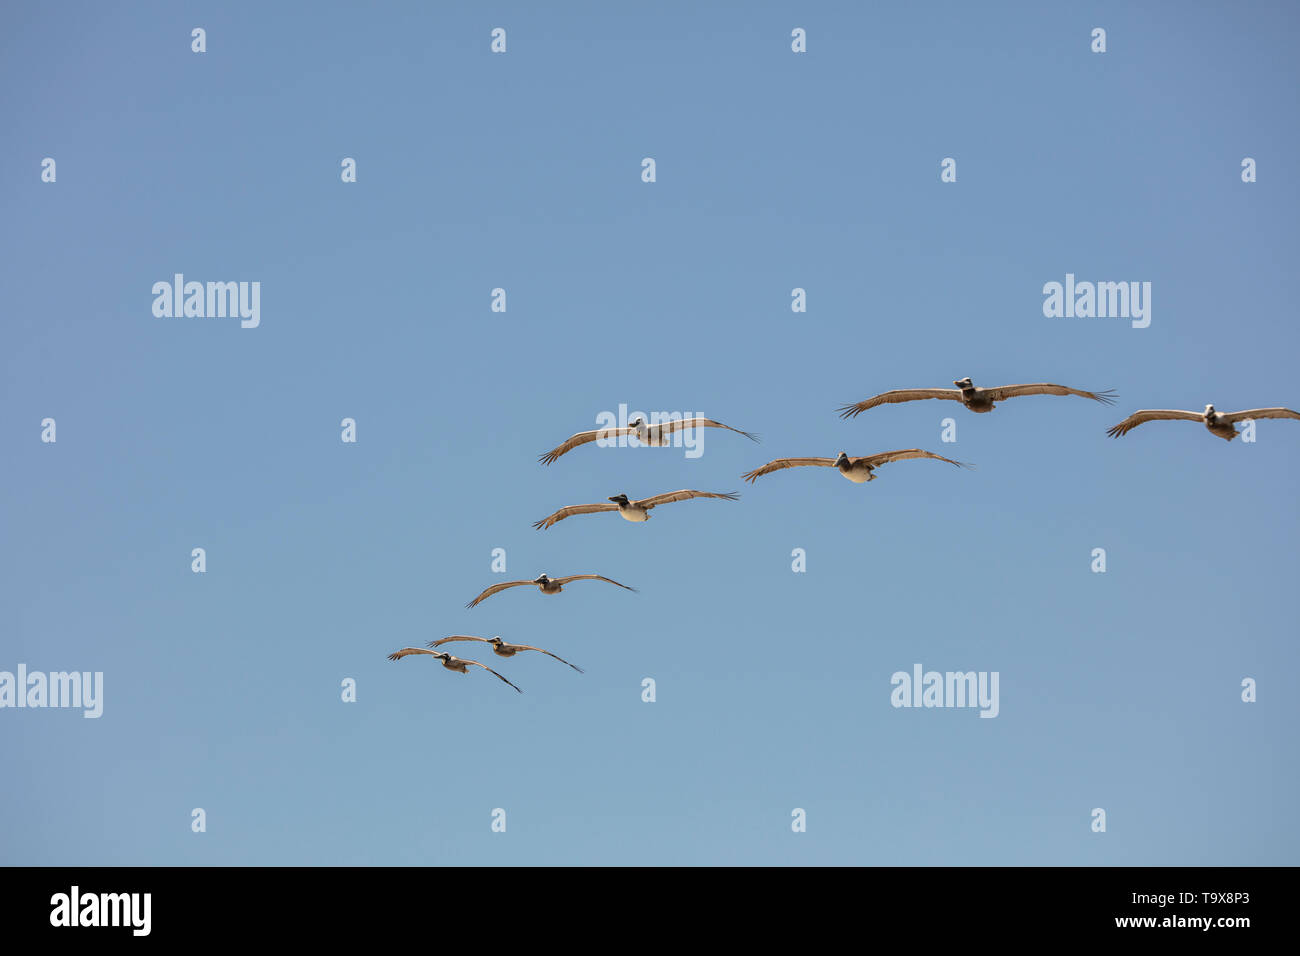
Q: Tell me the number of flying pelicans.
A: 8